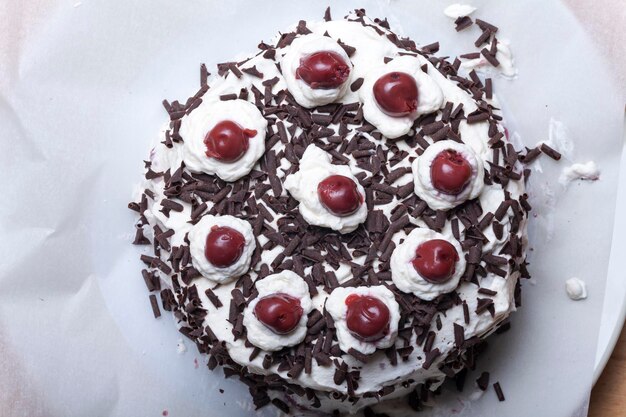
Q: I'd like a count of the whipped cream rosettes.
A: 9